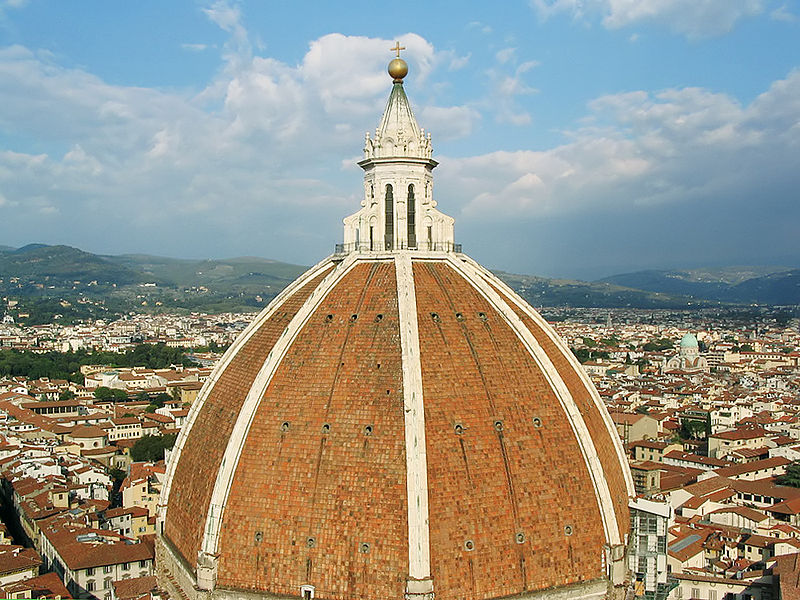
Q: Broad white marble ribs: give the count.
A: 5